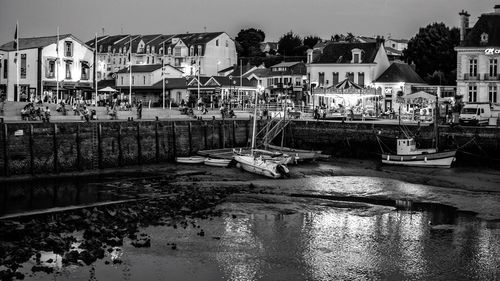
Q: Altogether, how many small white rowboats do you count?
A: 2